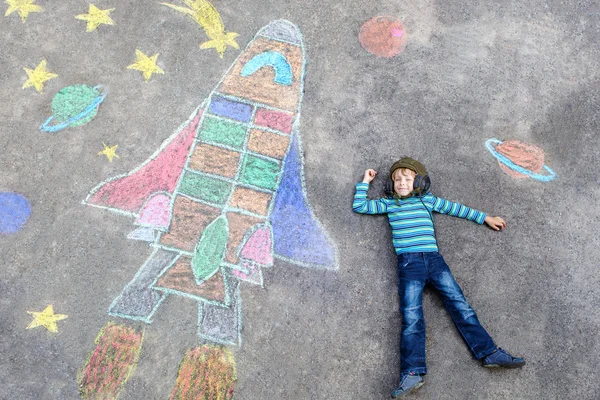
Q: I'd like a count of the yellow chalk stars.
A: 7